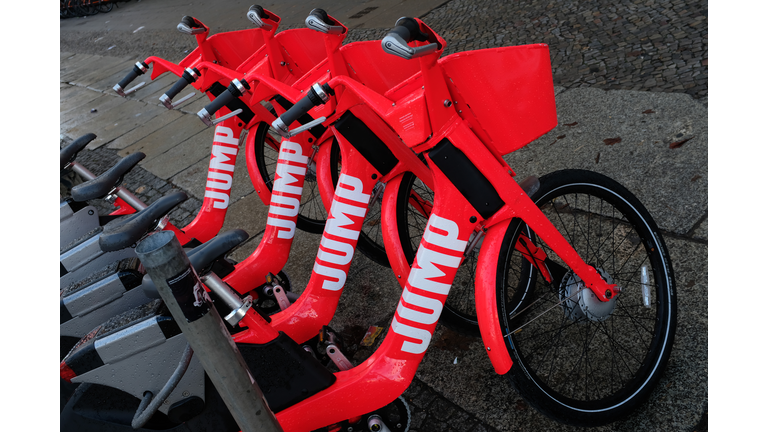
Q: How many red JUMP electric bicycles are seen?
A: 4